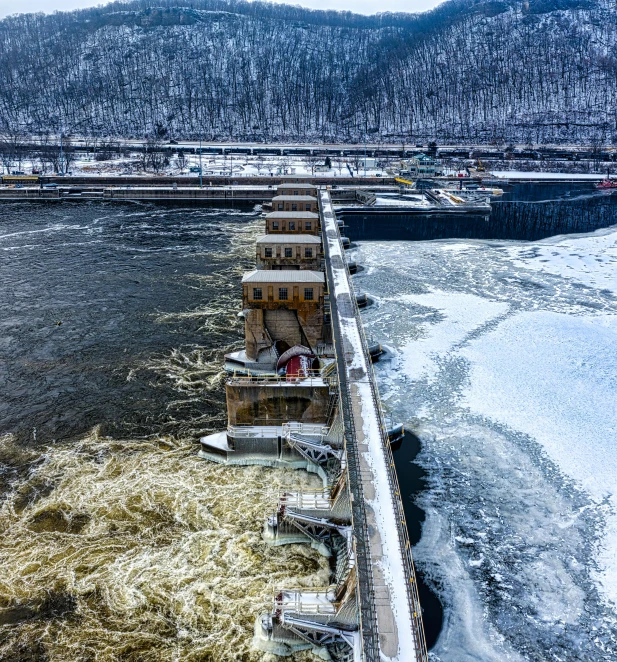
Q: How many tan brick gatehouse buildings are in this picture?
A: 6